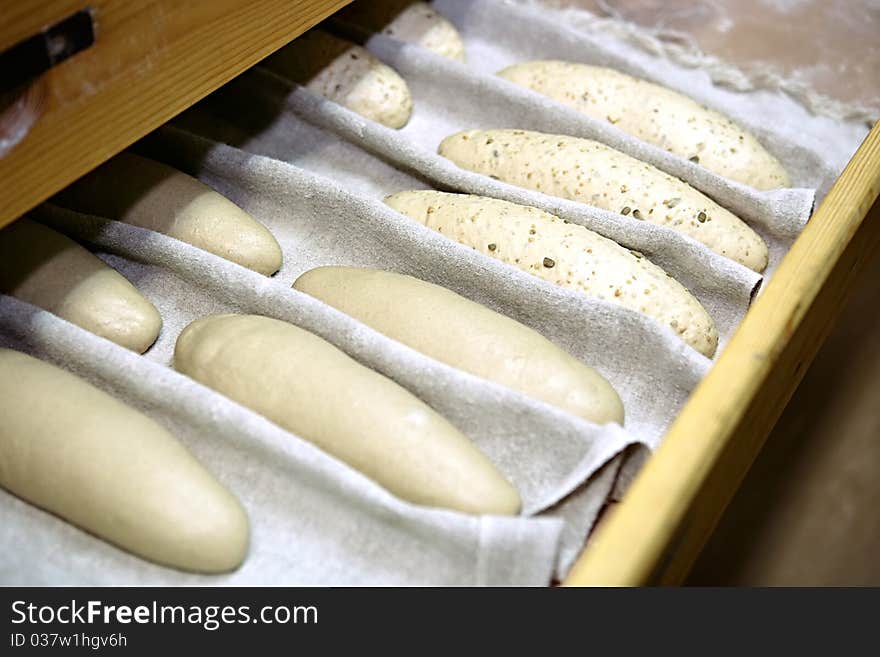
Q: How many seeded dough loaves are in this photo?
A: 5